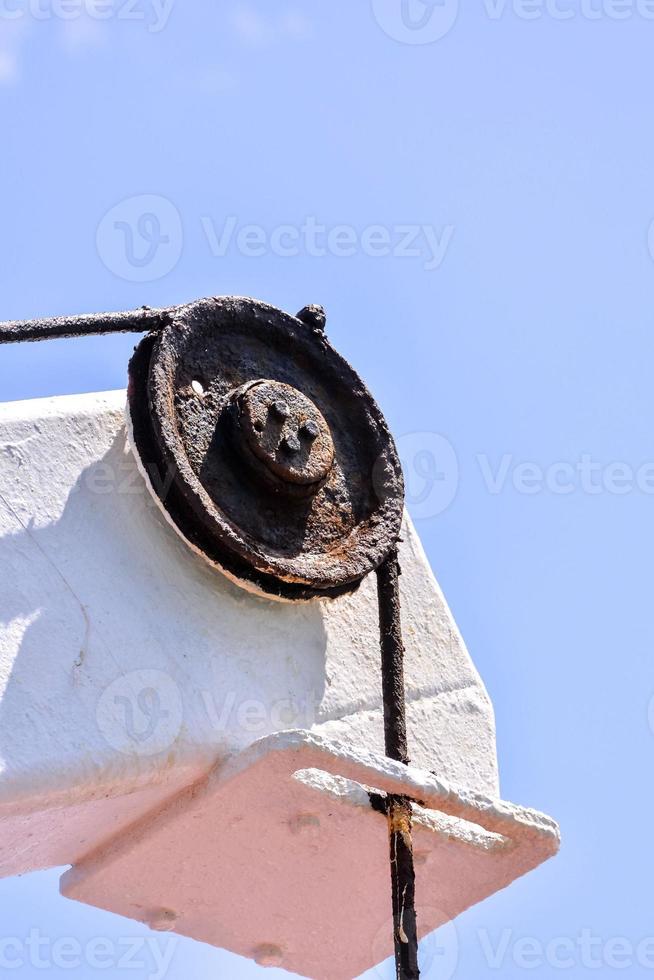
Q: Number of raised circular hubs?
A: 1